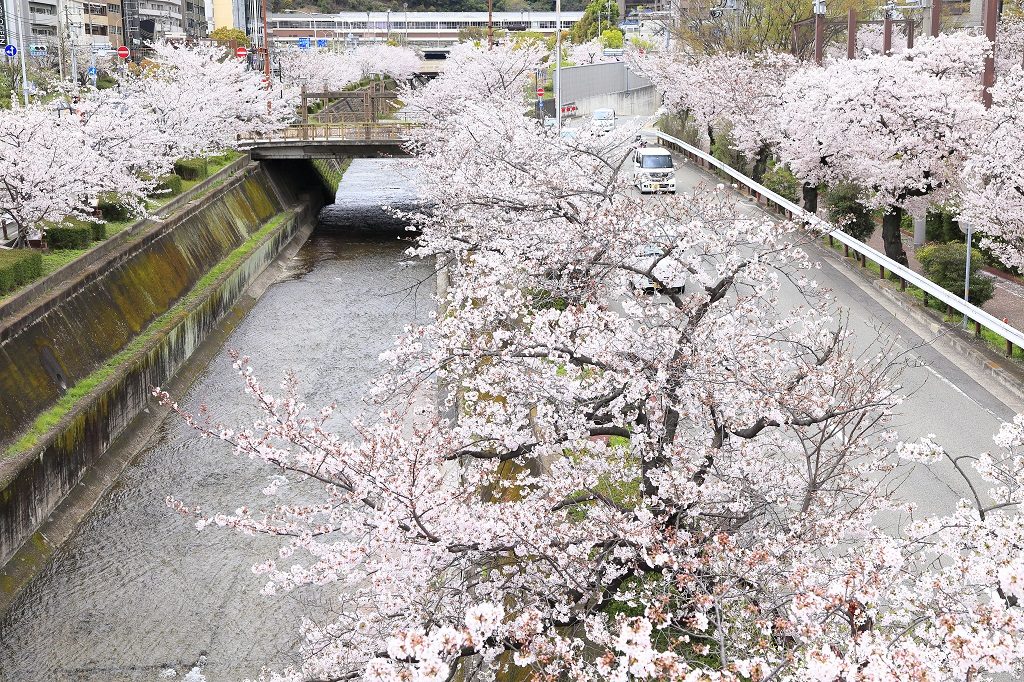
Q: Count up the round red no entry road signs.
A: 3